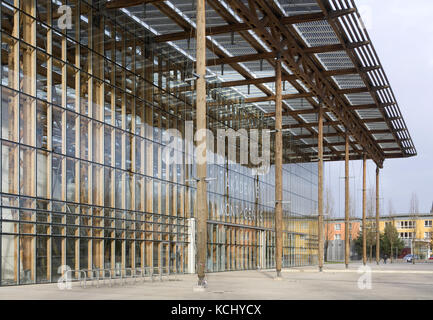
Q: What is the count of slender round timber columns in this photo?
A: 6